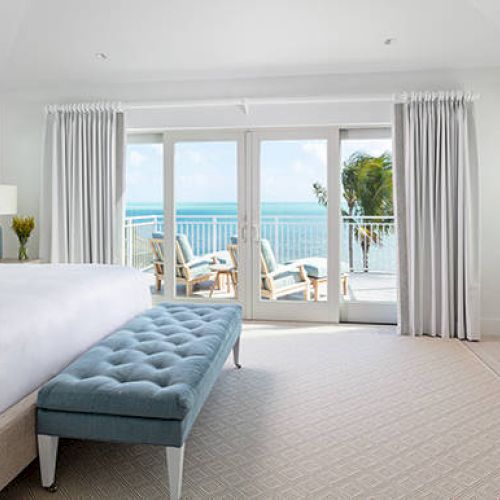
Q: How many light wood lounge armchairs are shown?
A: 2